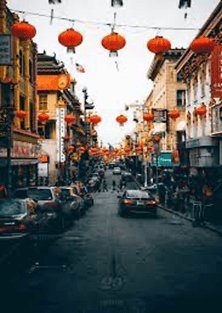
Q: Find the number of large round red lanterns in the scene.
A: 5